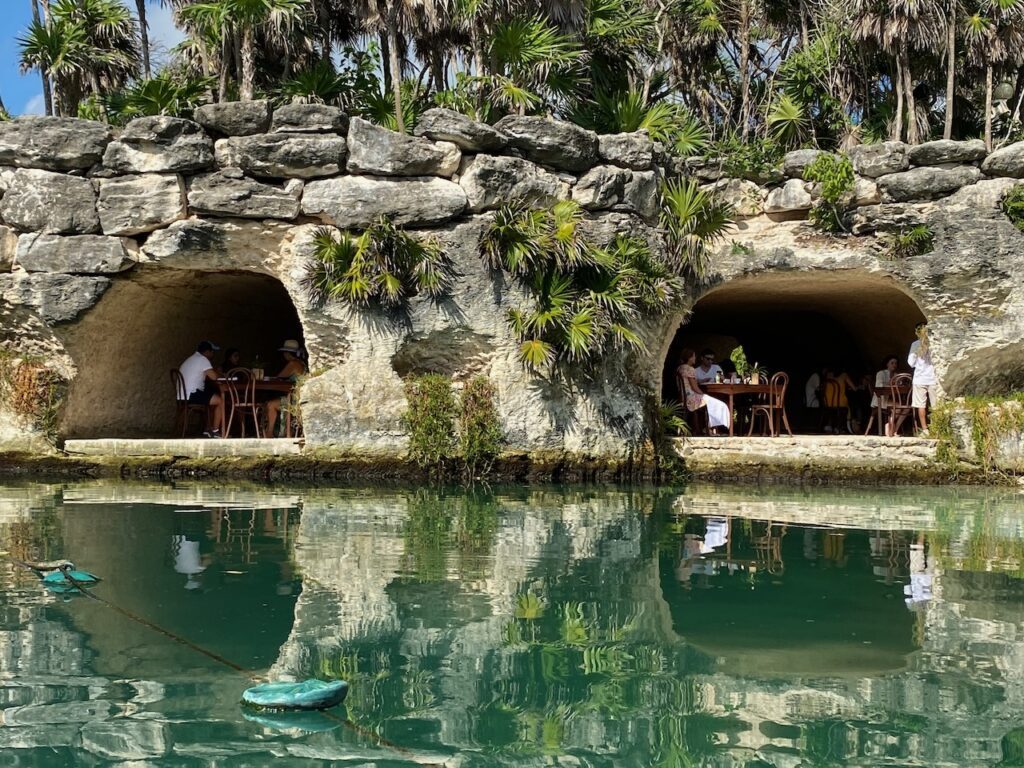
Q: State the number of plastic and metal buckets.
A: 0